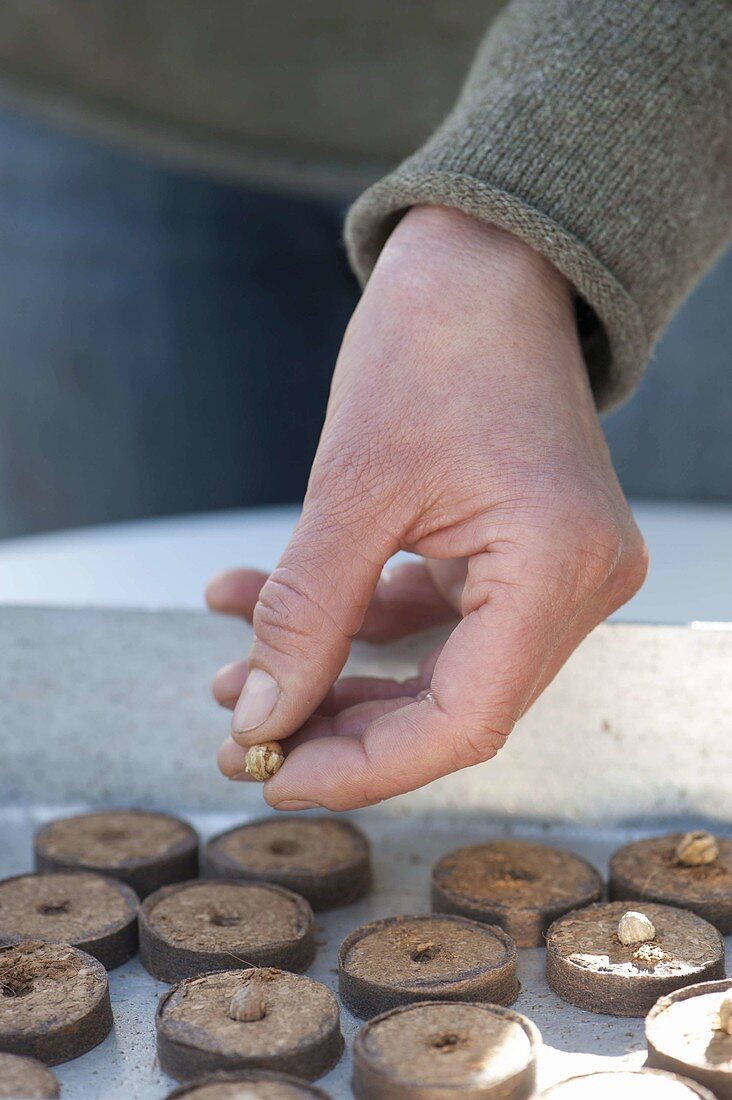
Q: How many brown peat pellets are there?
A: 15